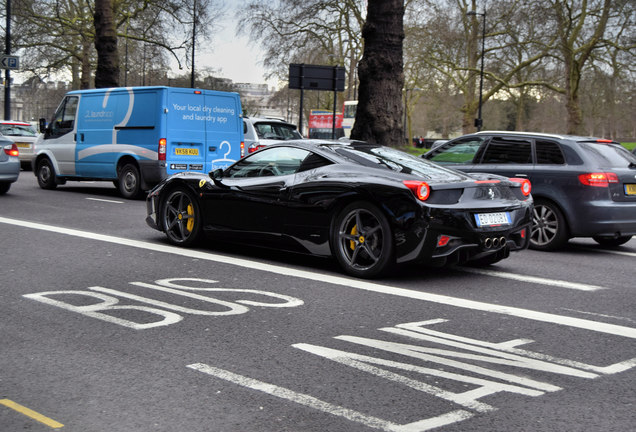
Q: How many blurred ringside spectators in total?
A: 0